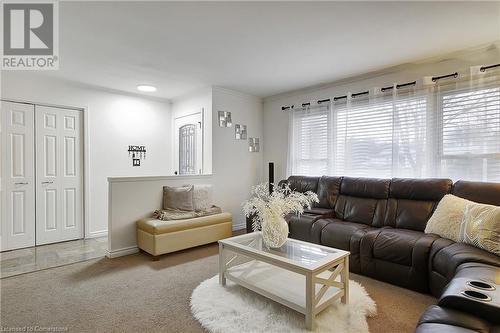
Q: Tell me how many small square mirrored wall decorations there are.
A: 3